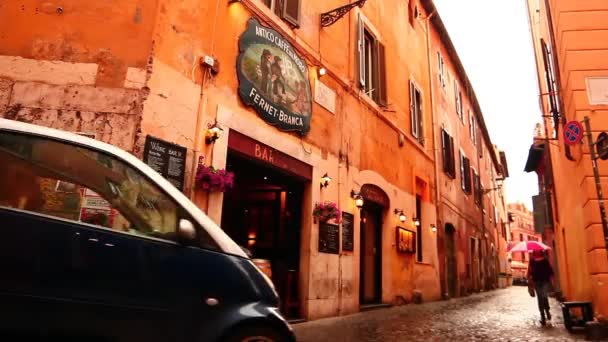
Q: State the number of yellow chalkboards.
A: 0